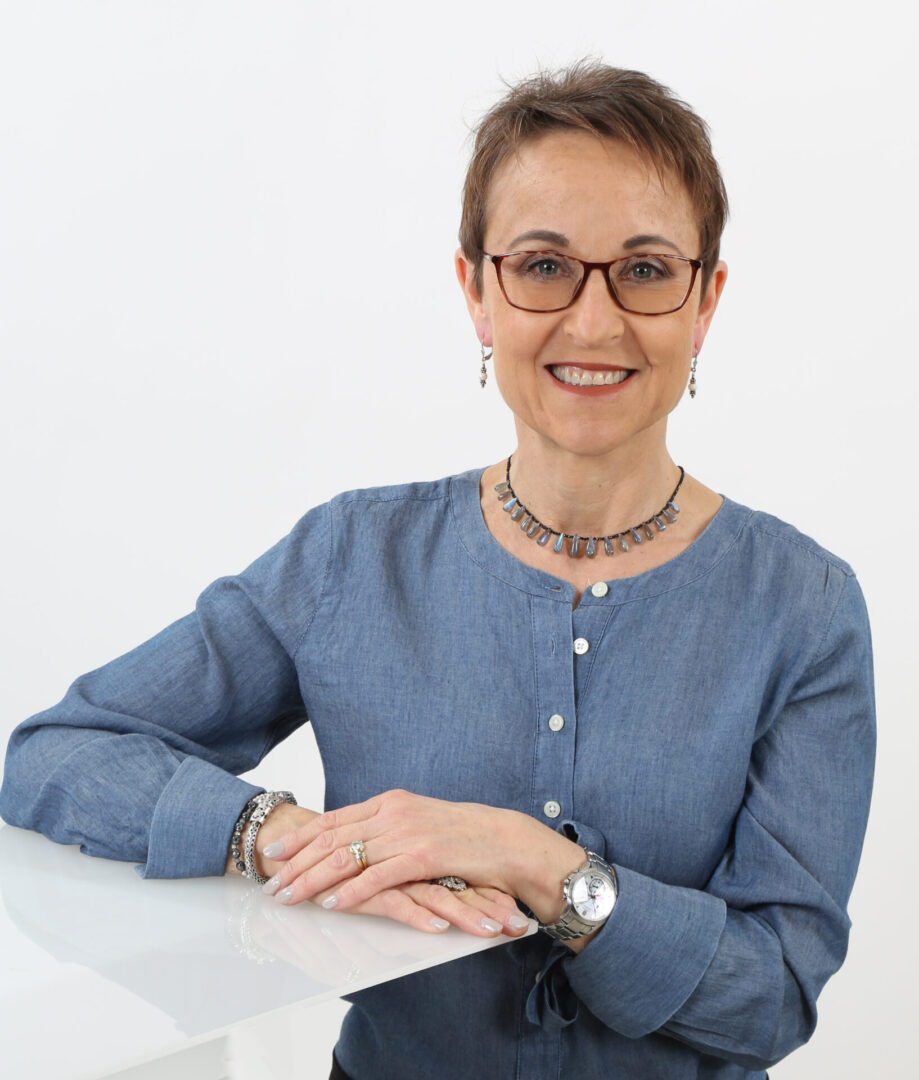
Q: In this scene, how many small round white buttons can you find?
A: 4